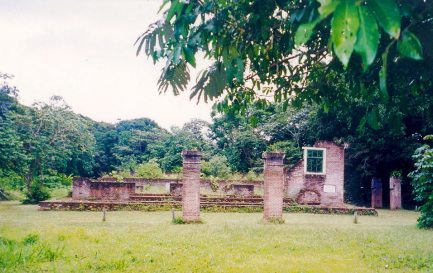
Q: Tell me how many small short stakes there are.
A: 3